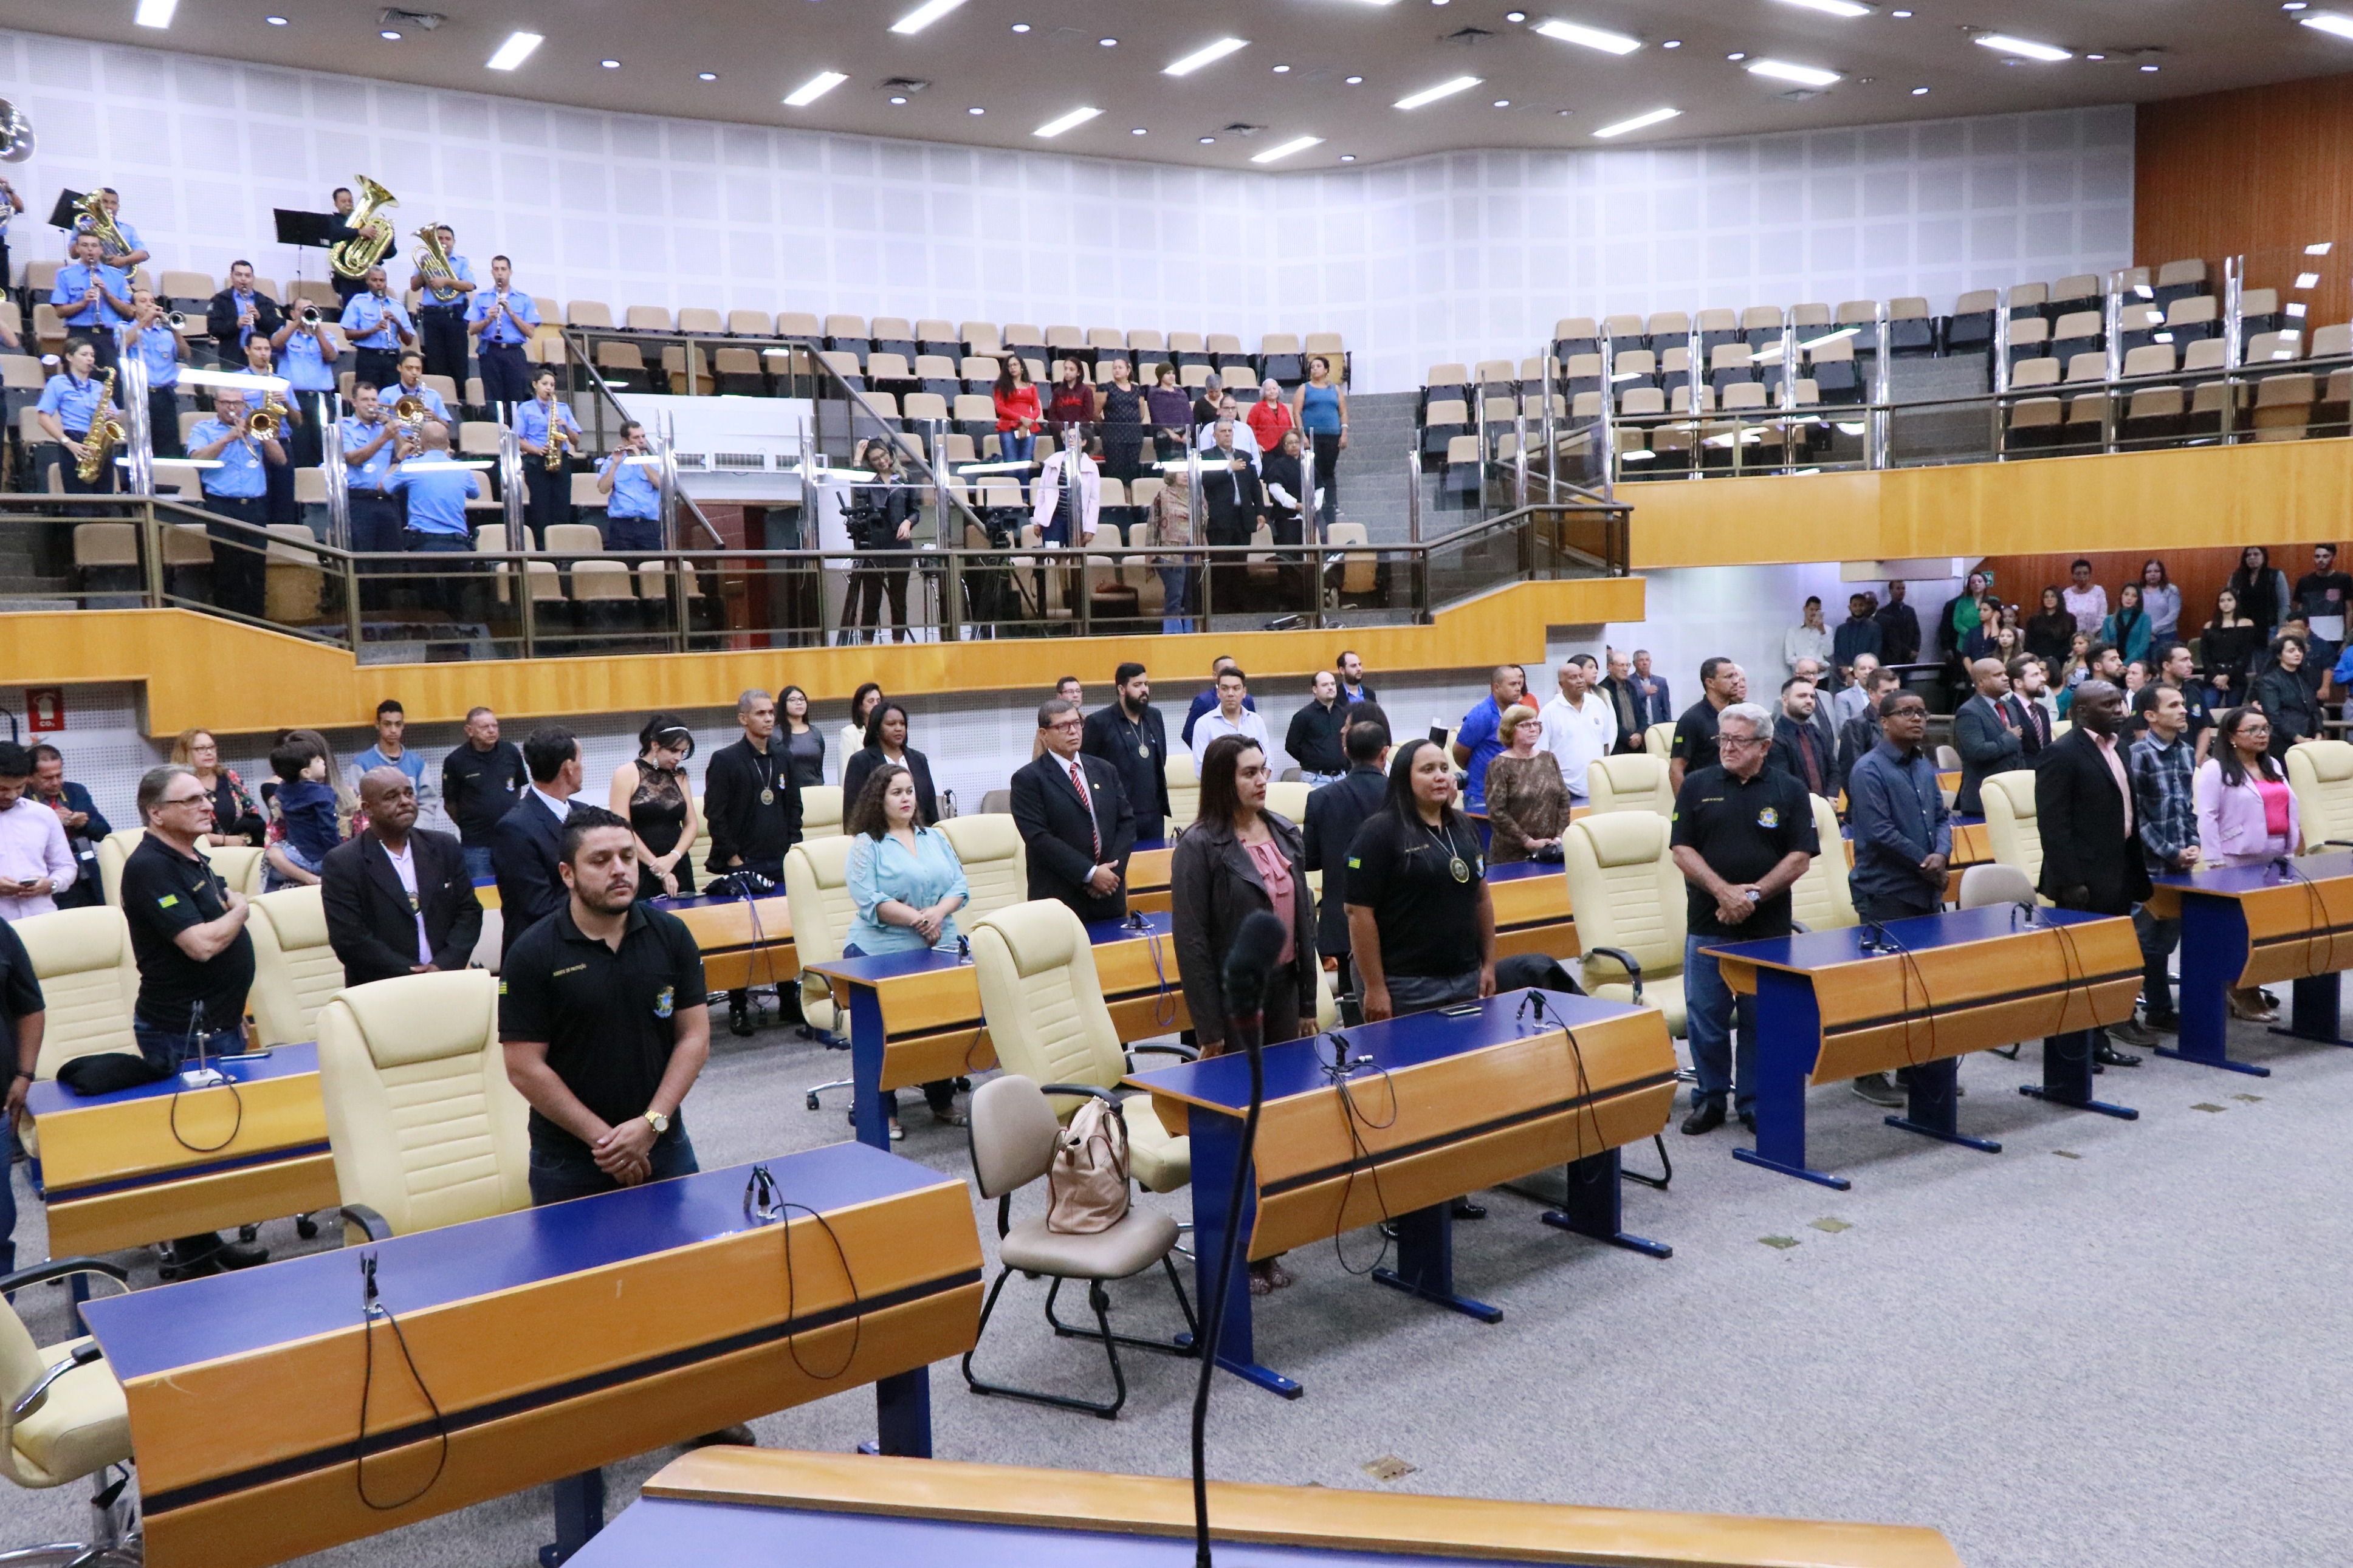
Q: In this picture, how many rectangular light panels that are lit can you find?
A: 15